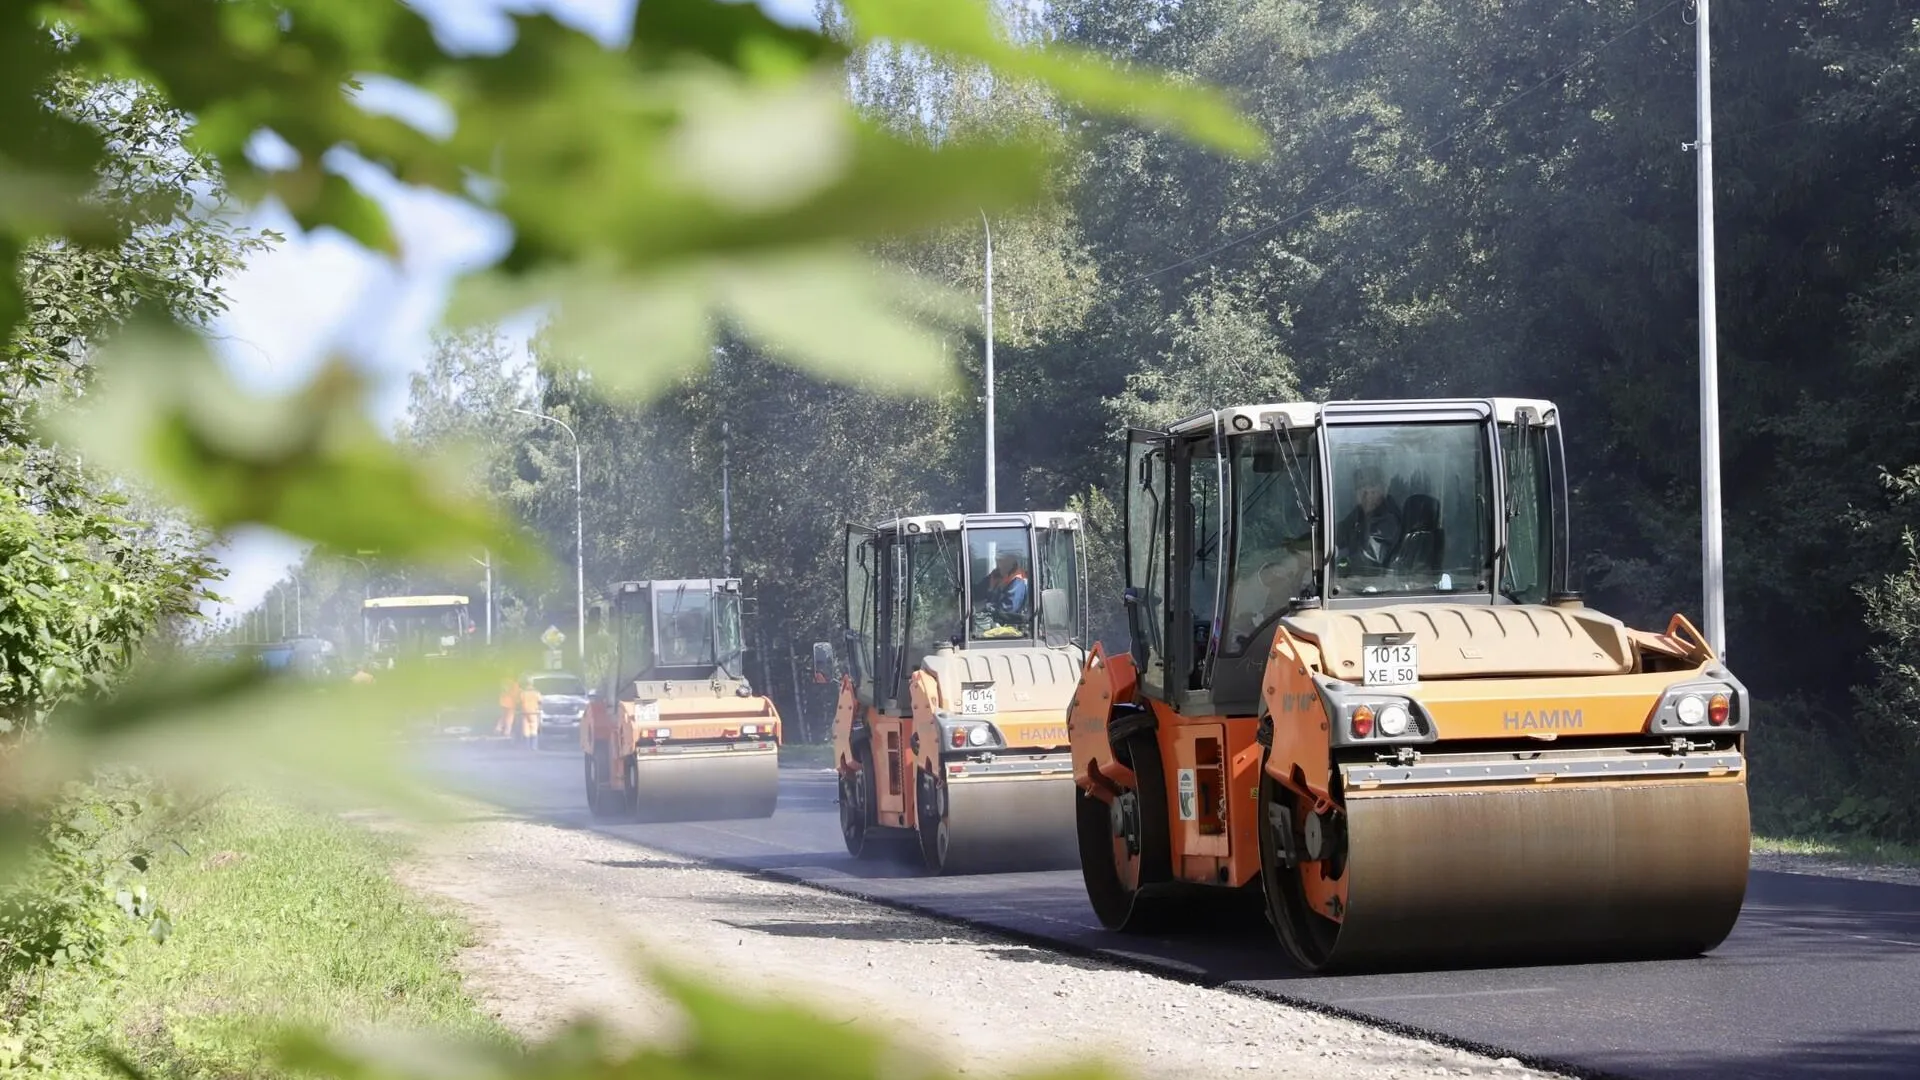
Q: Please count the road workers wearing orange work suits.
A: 2